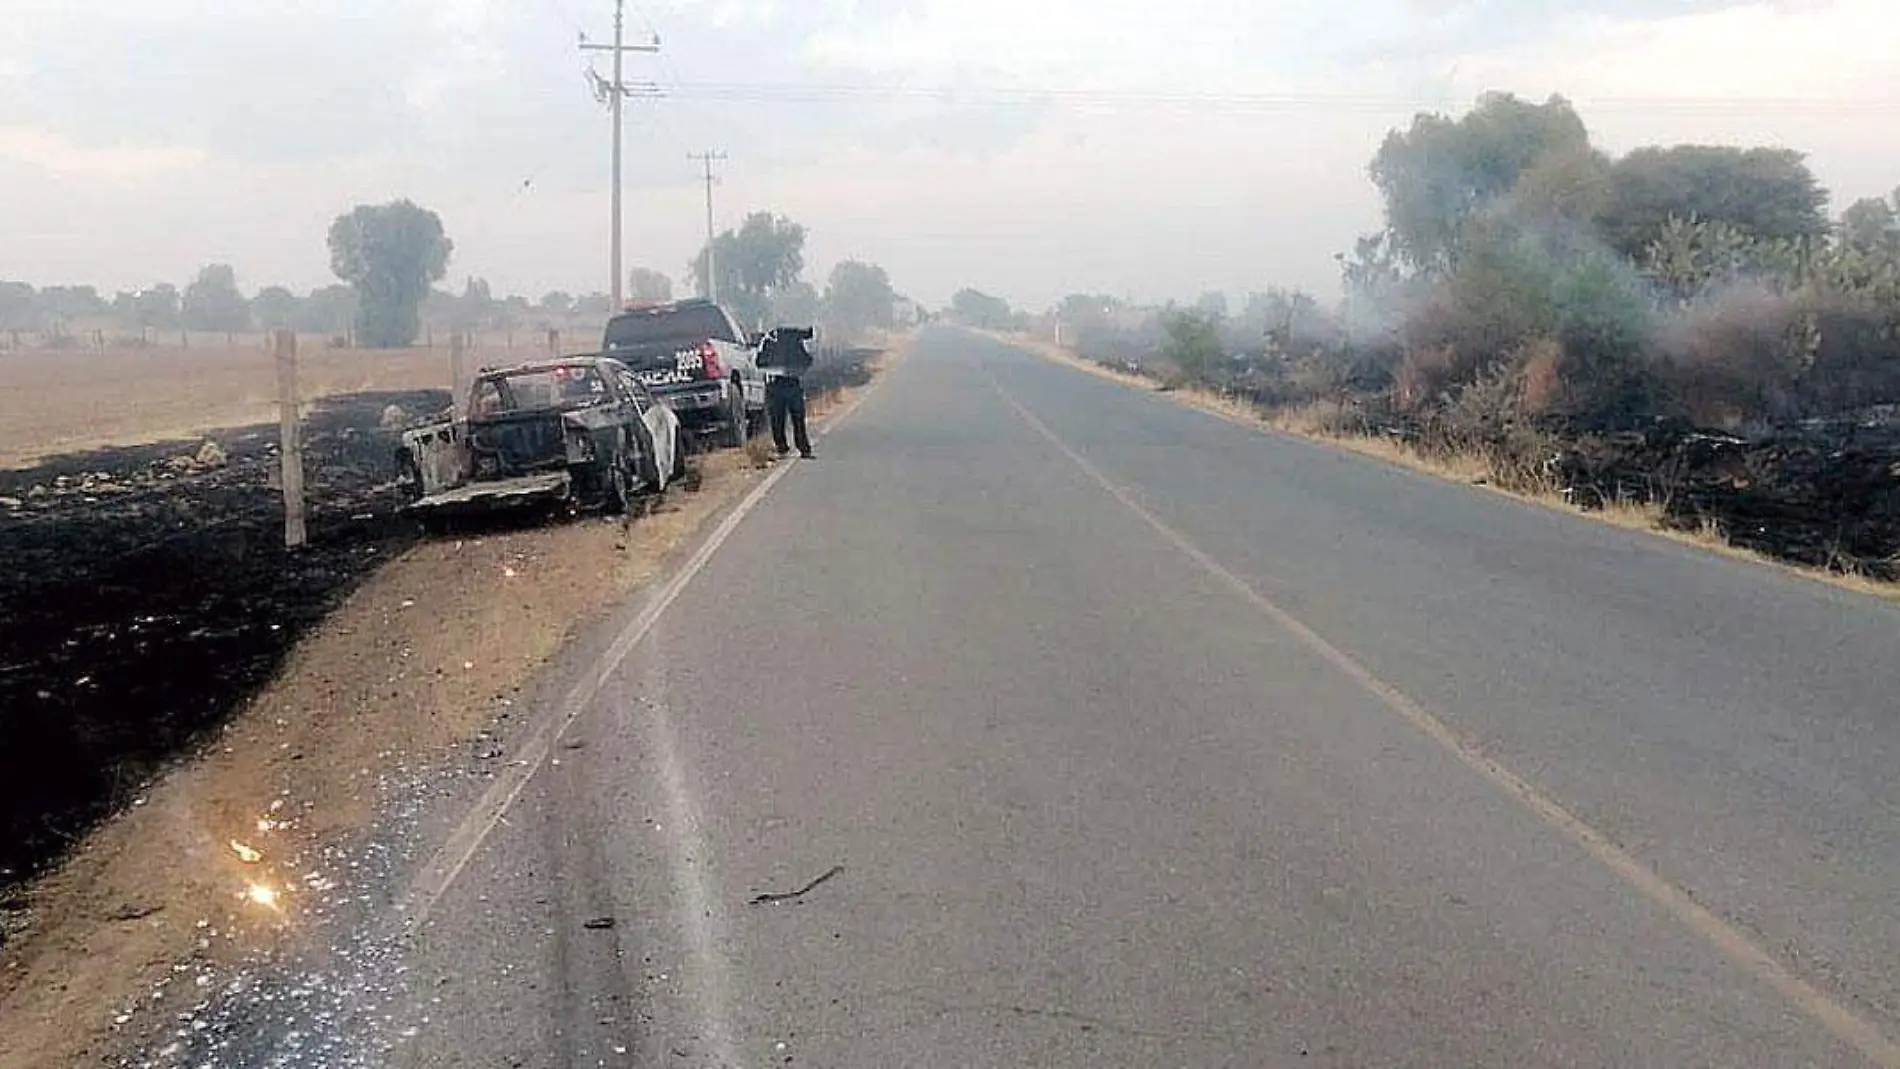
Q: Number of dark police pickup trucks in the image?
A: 1